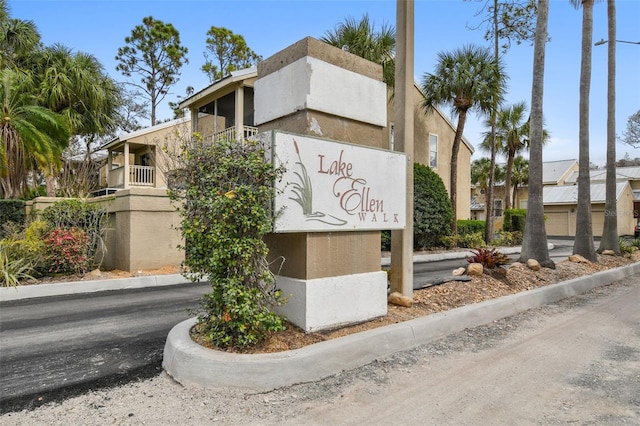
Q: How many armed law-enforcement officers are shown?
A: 0